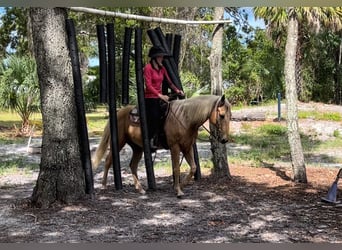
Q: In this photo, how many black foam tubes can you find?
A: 9